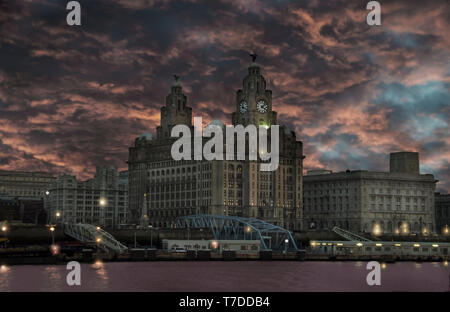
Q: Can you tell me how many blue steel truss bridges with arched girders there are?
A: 1